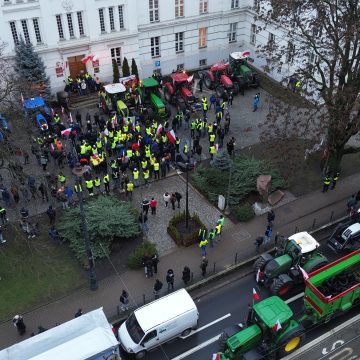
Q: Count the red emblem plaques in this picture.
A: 2